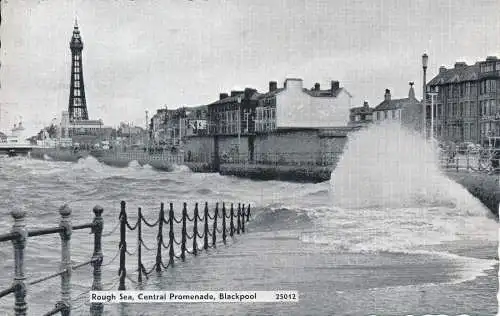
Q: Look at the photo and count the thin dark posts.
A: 13